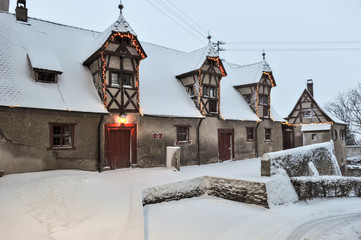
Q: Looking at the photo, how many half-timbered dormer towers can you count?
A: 3